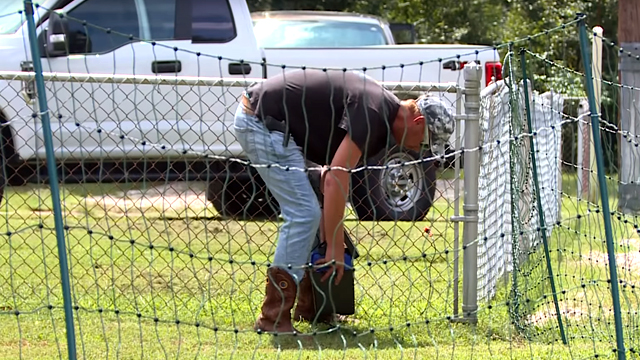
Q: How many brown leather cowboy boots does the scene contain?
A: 2